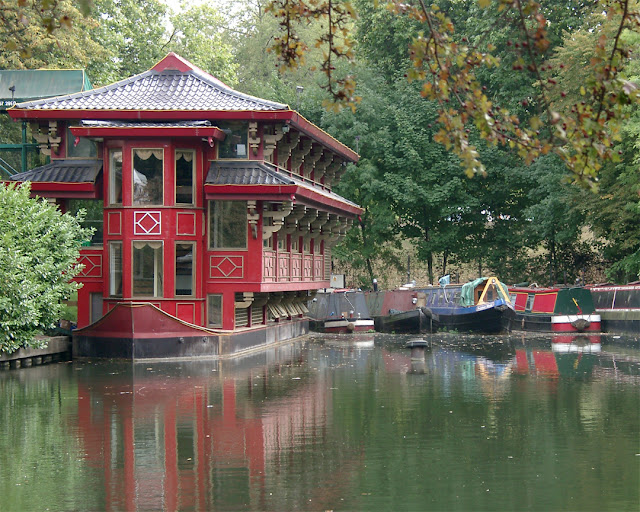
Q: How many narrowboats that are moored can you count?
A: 5